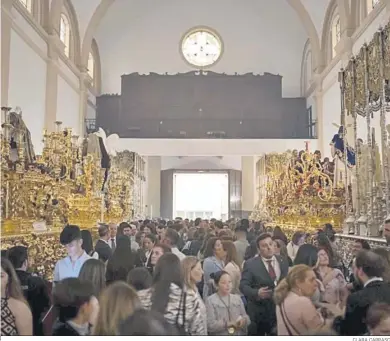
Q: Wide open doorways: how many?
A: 1